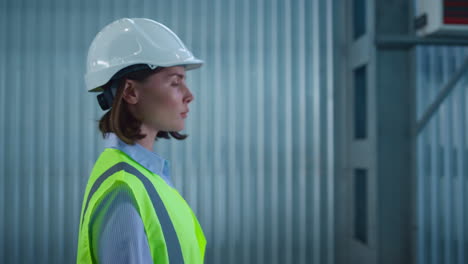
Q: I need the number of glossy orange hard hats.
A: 0